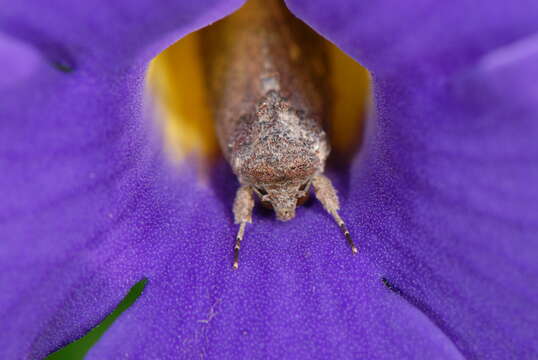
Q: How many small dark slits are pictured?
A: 2